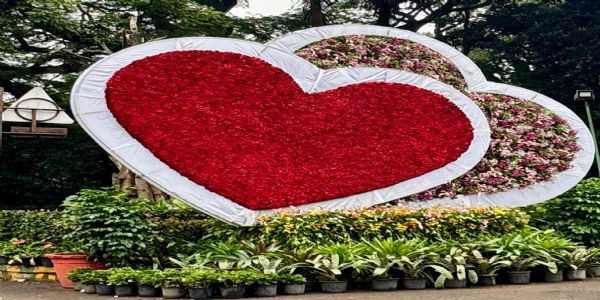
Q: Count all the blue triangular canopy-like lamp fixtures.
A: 0